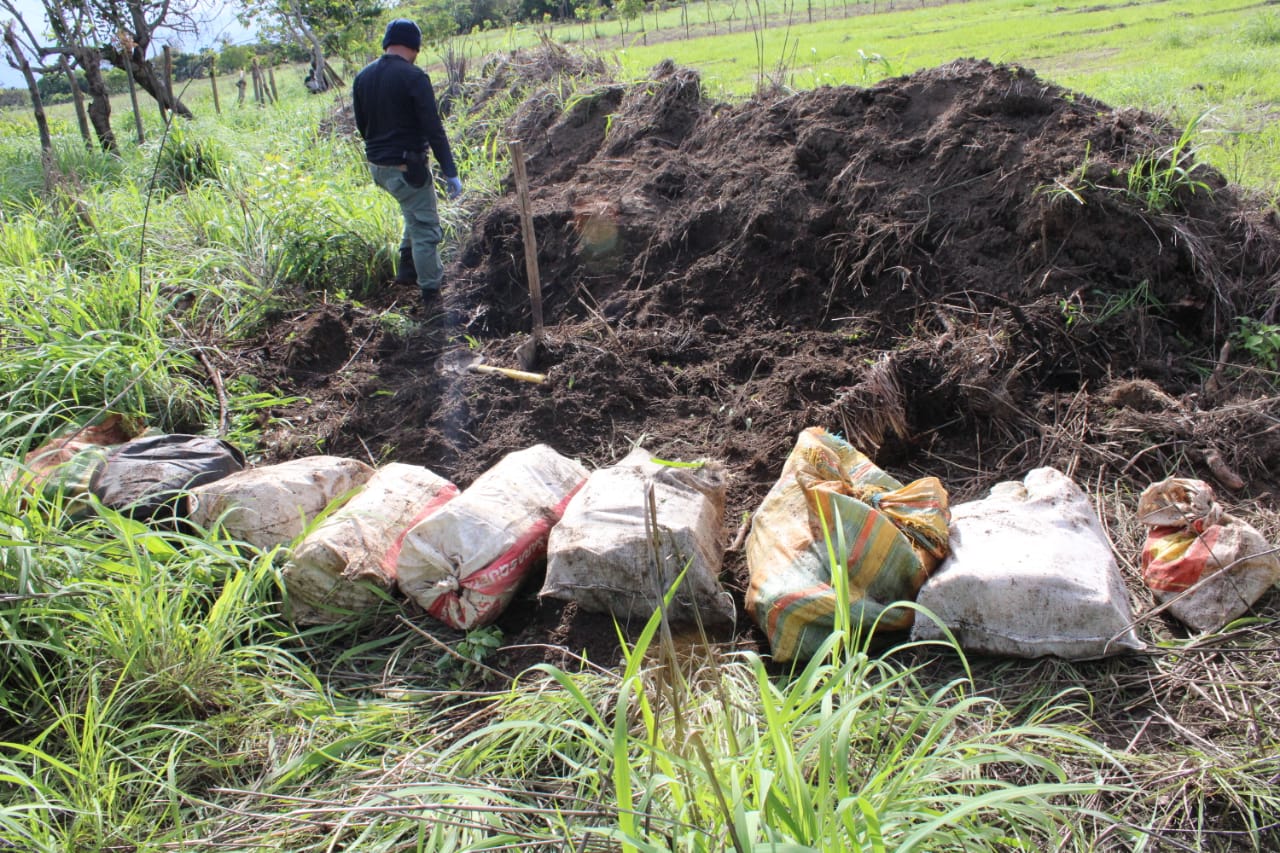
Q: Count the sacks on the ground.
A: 9